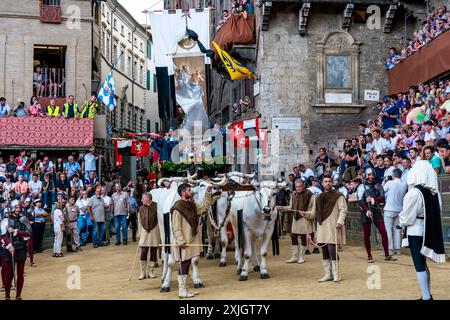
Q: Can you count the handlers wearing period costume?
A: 4